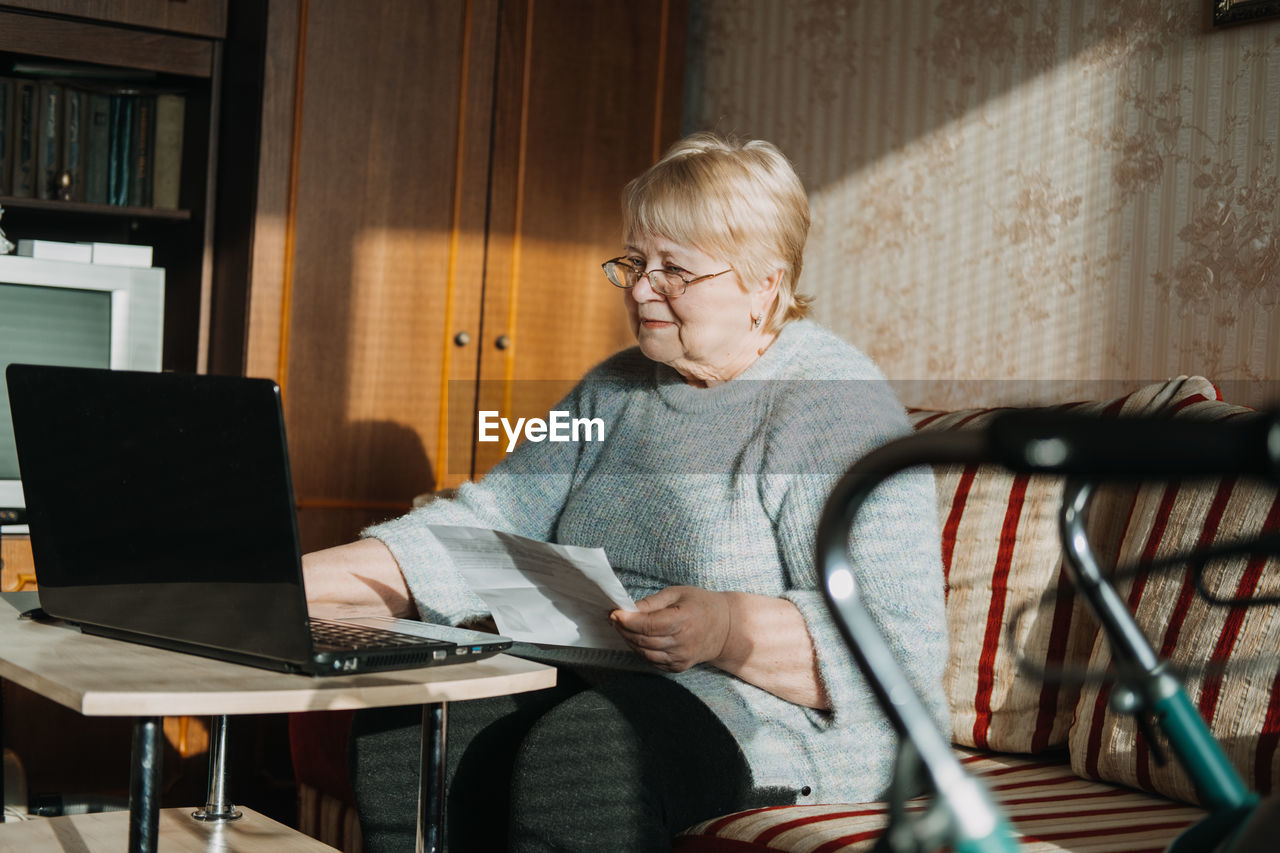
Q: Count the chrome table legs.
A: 3